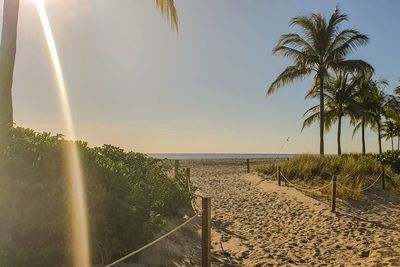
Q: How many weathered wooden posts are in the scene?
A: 7